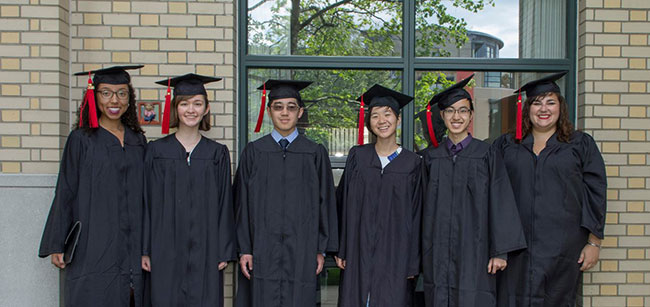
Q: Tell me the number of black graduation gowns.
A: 6